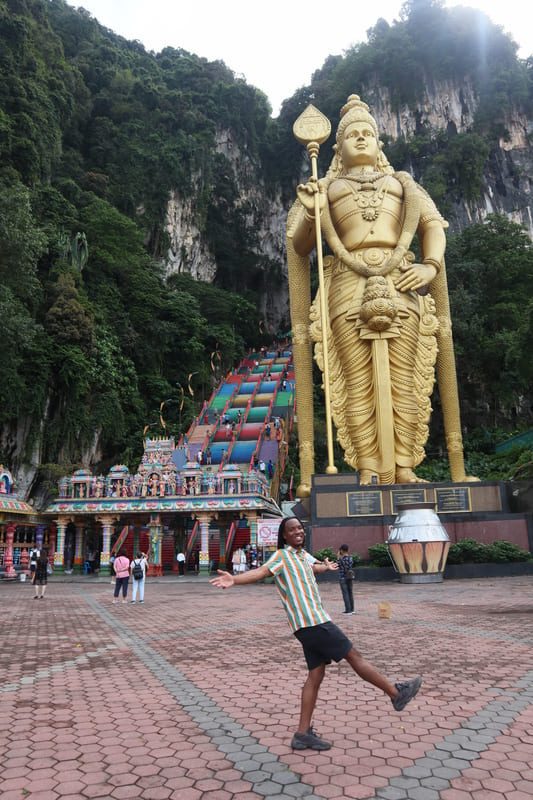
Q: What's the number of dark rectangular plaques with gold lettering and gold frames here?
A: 3